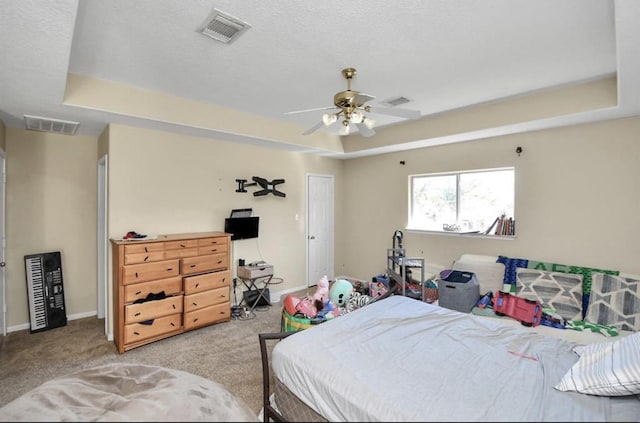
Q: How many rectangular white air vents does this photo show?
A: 3